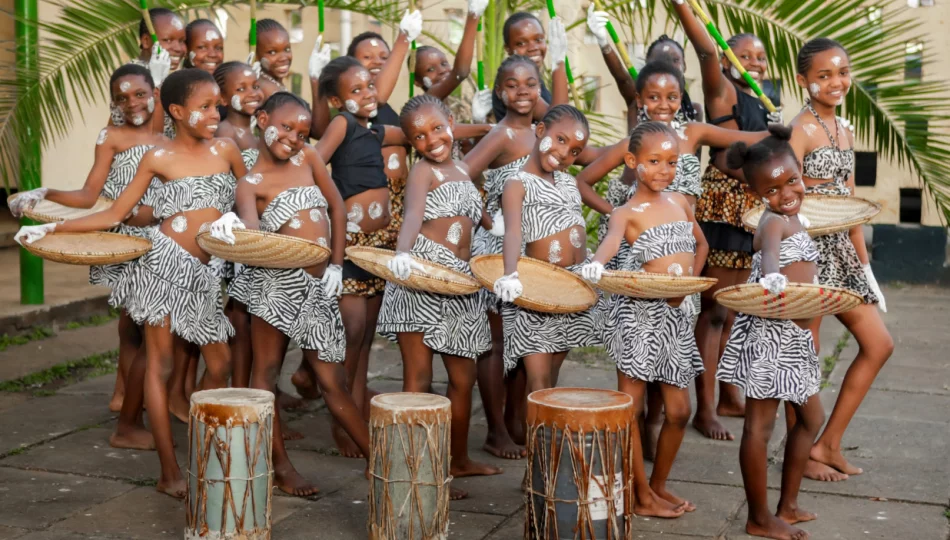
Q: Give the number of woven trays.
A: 8